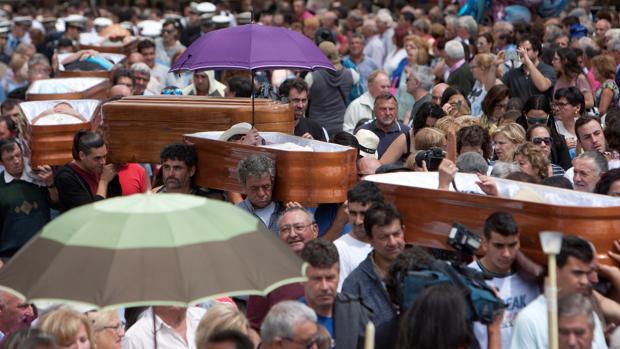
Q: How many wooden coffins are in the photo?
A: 7